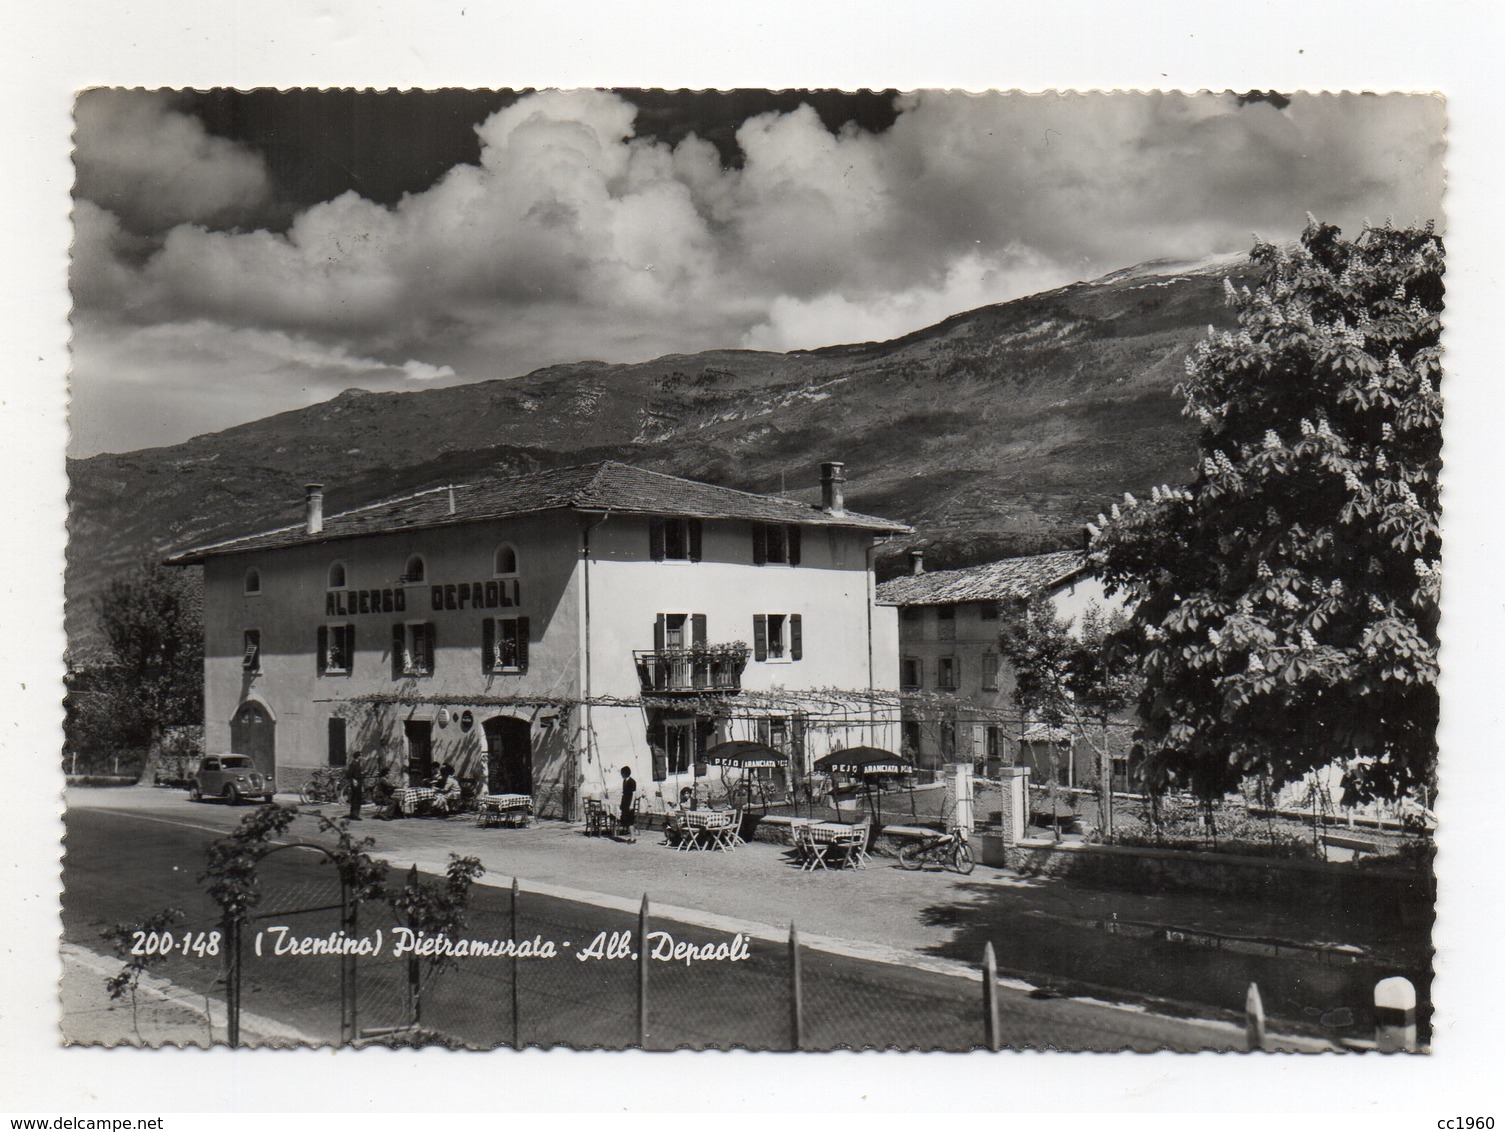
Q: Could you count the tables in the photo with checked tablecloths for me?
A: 4